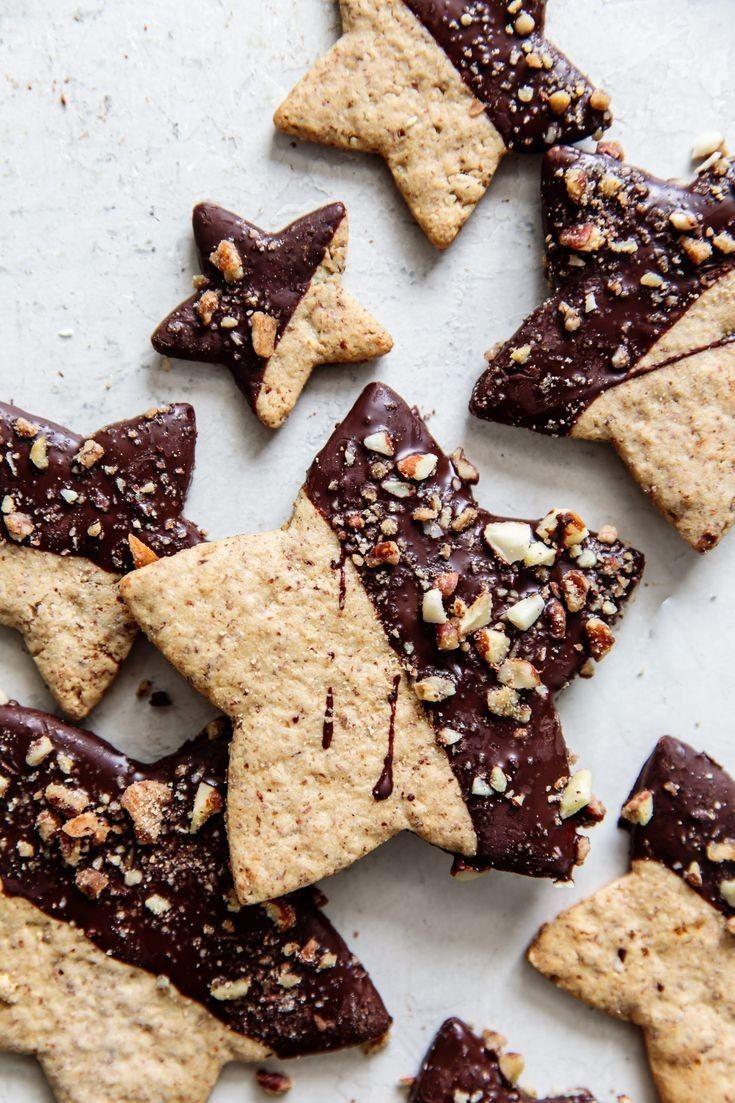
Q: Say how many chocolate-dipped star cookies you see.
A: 8